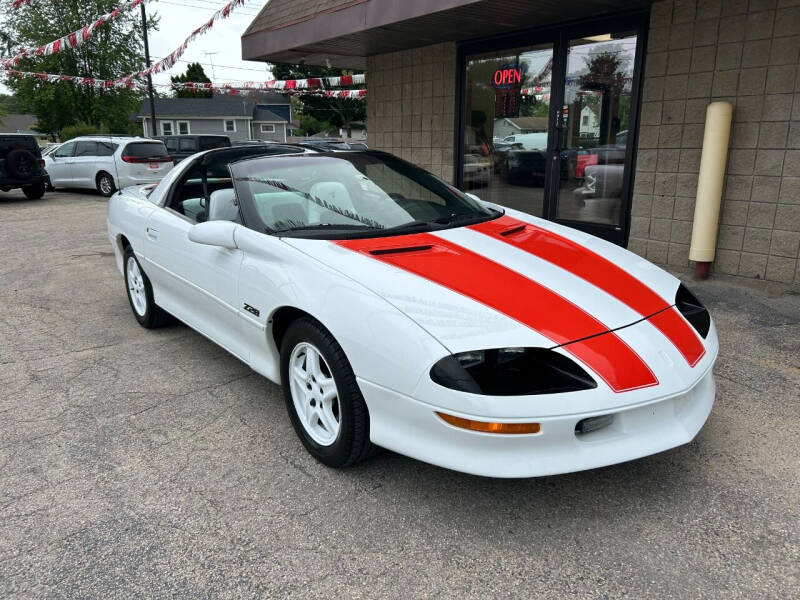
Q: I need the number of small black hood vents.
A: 2